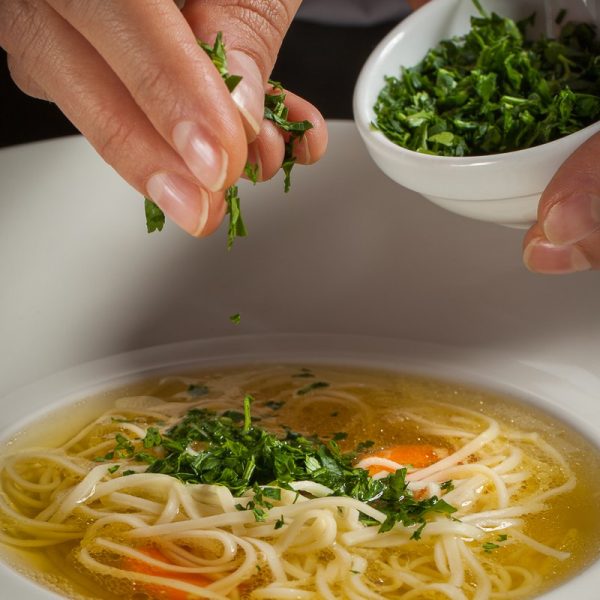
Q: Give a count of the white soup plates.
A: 1